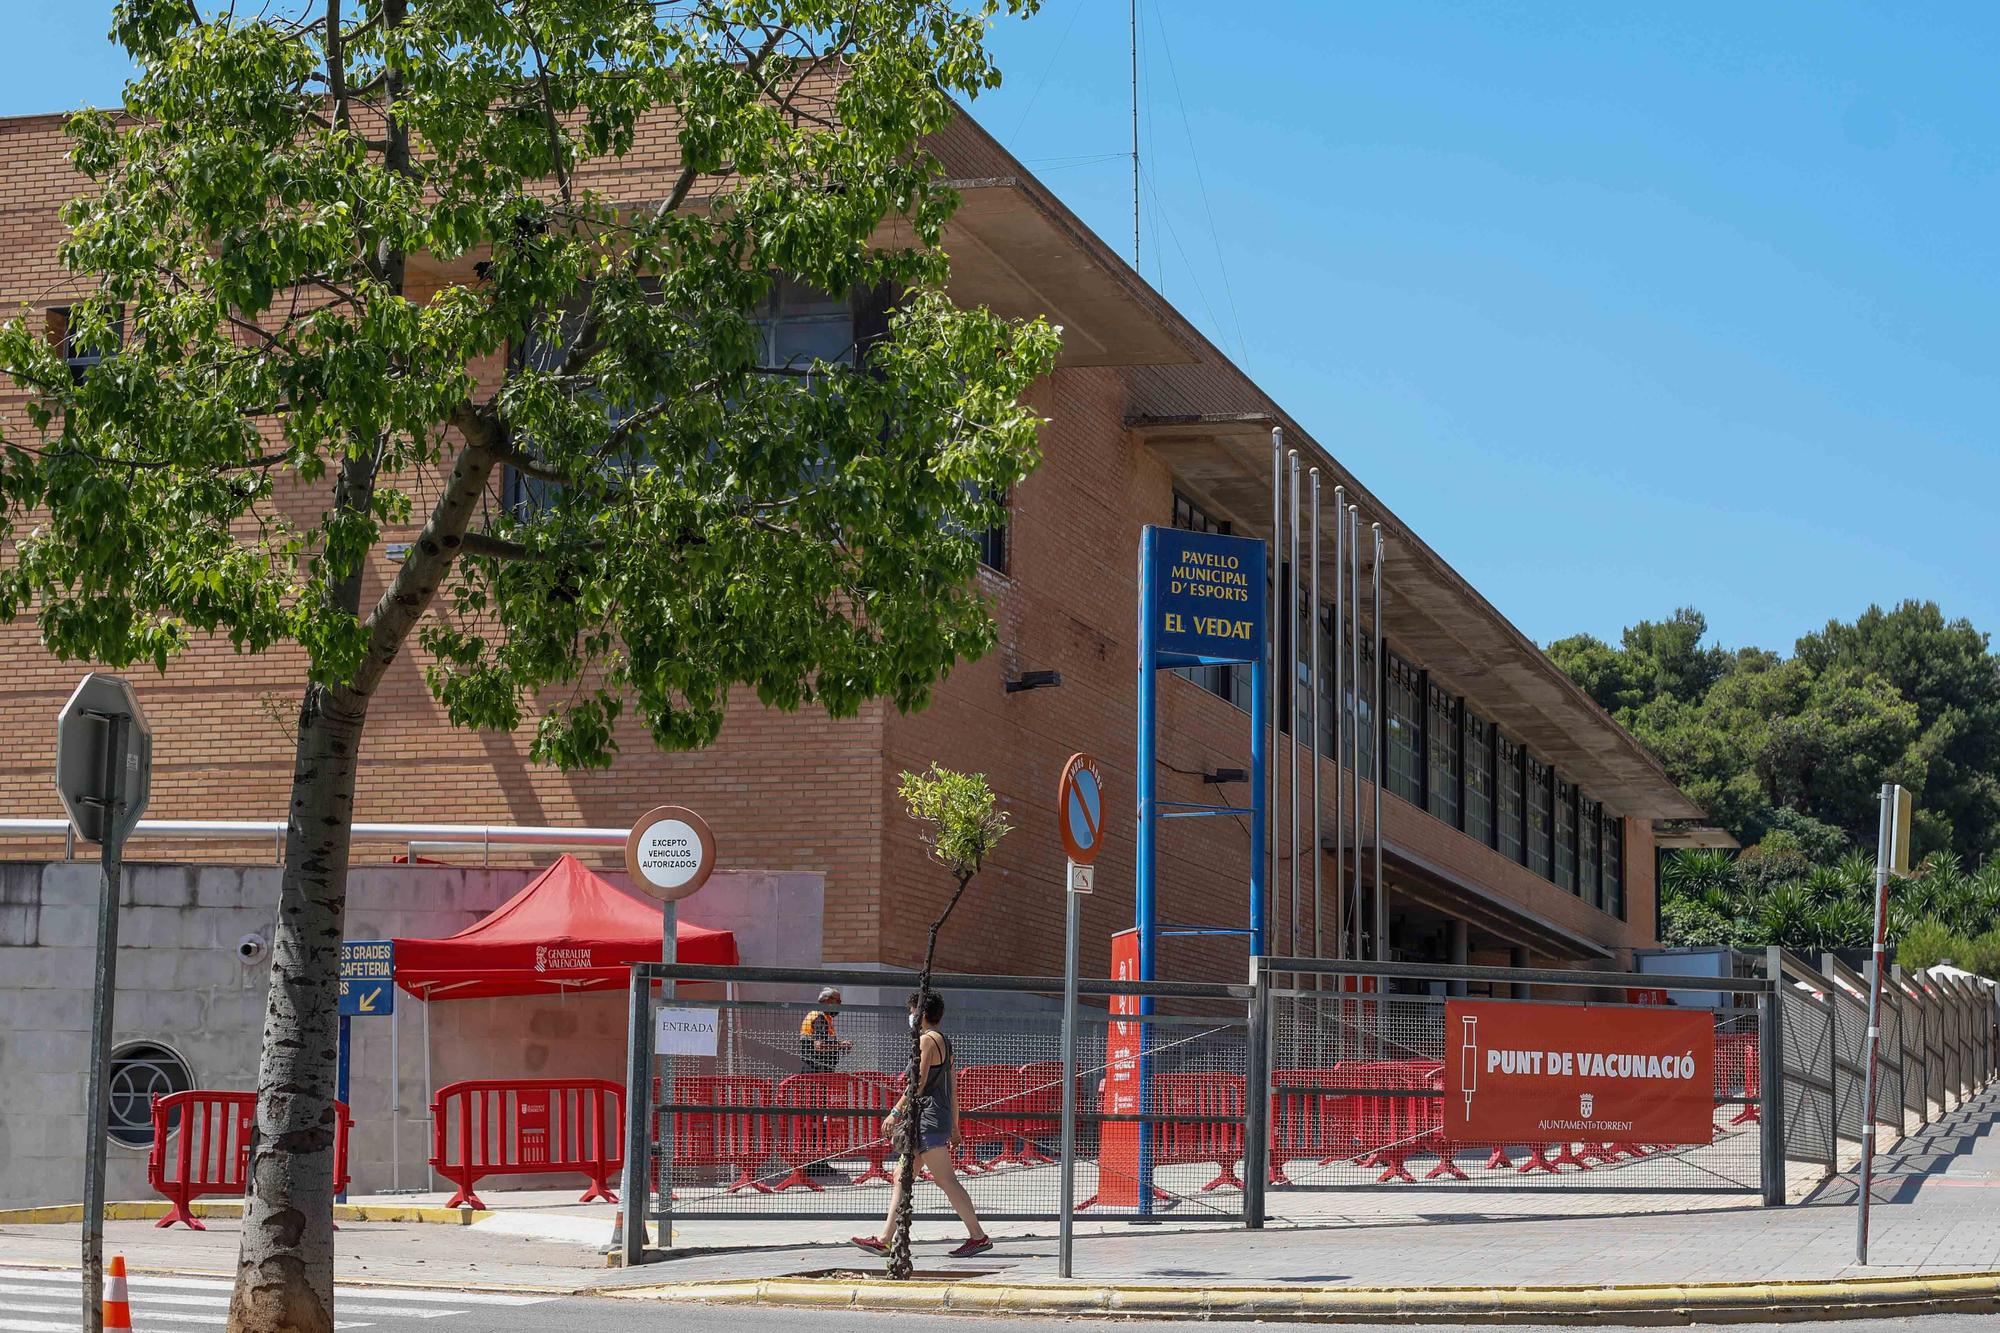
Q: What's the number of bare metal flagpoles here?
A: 6